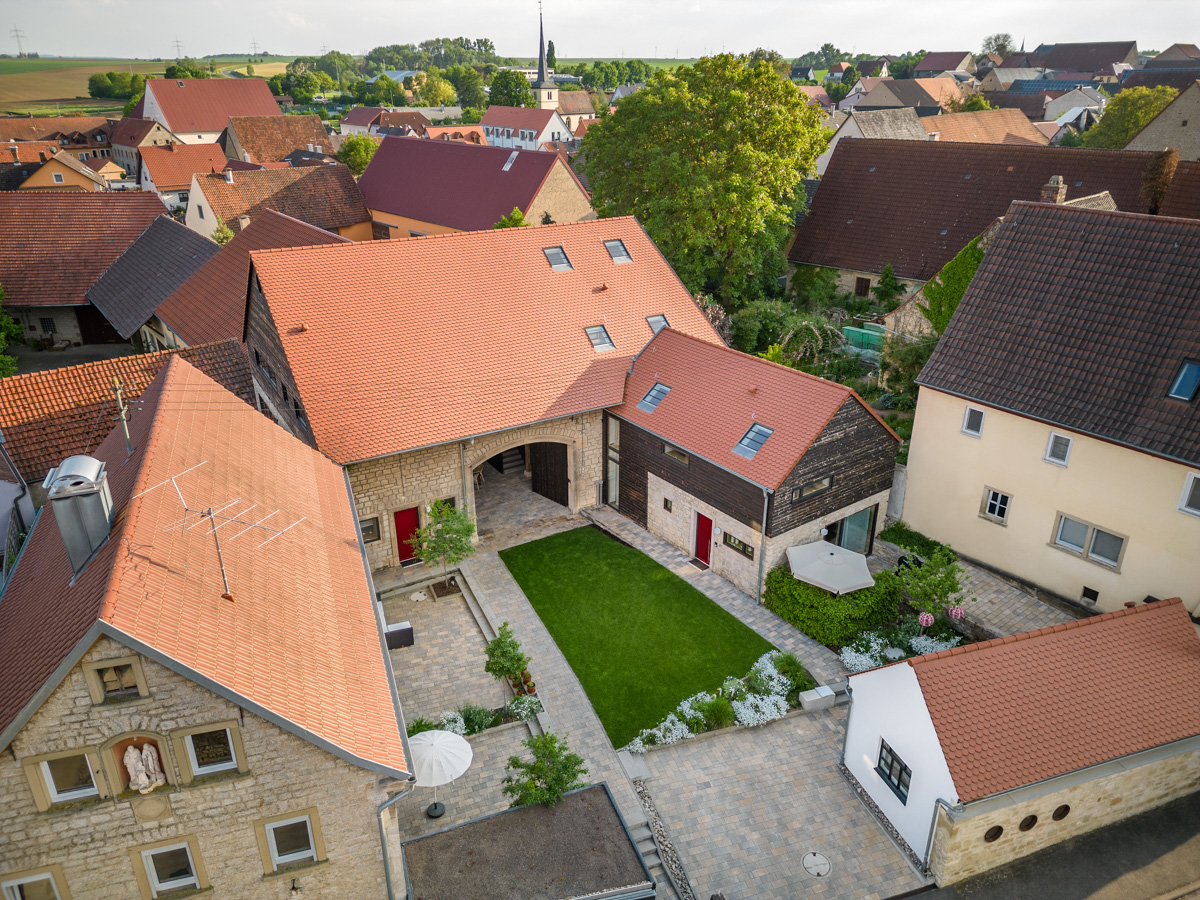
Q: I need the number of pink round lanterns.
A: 2